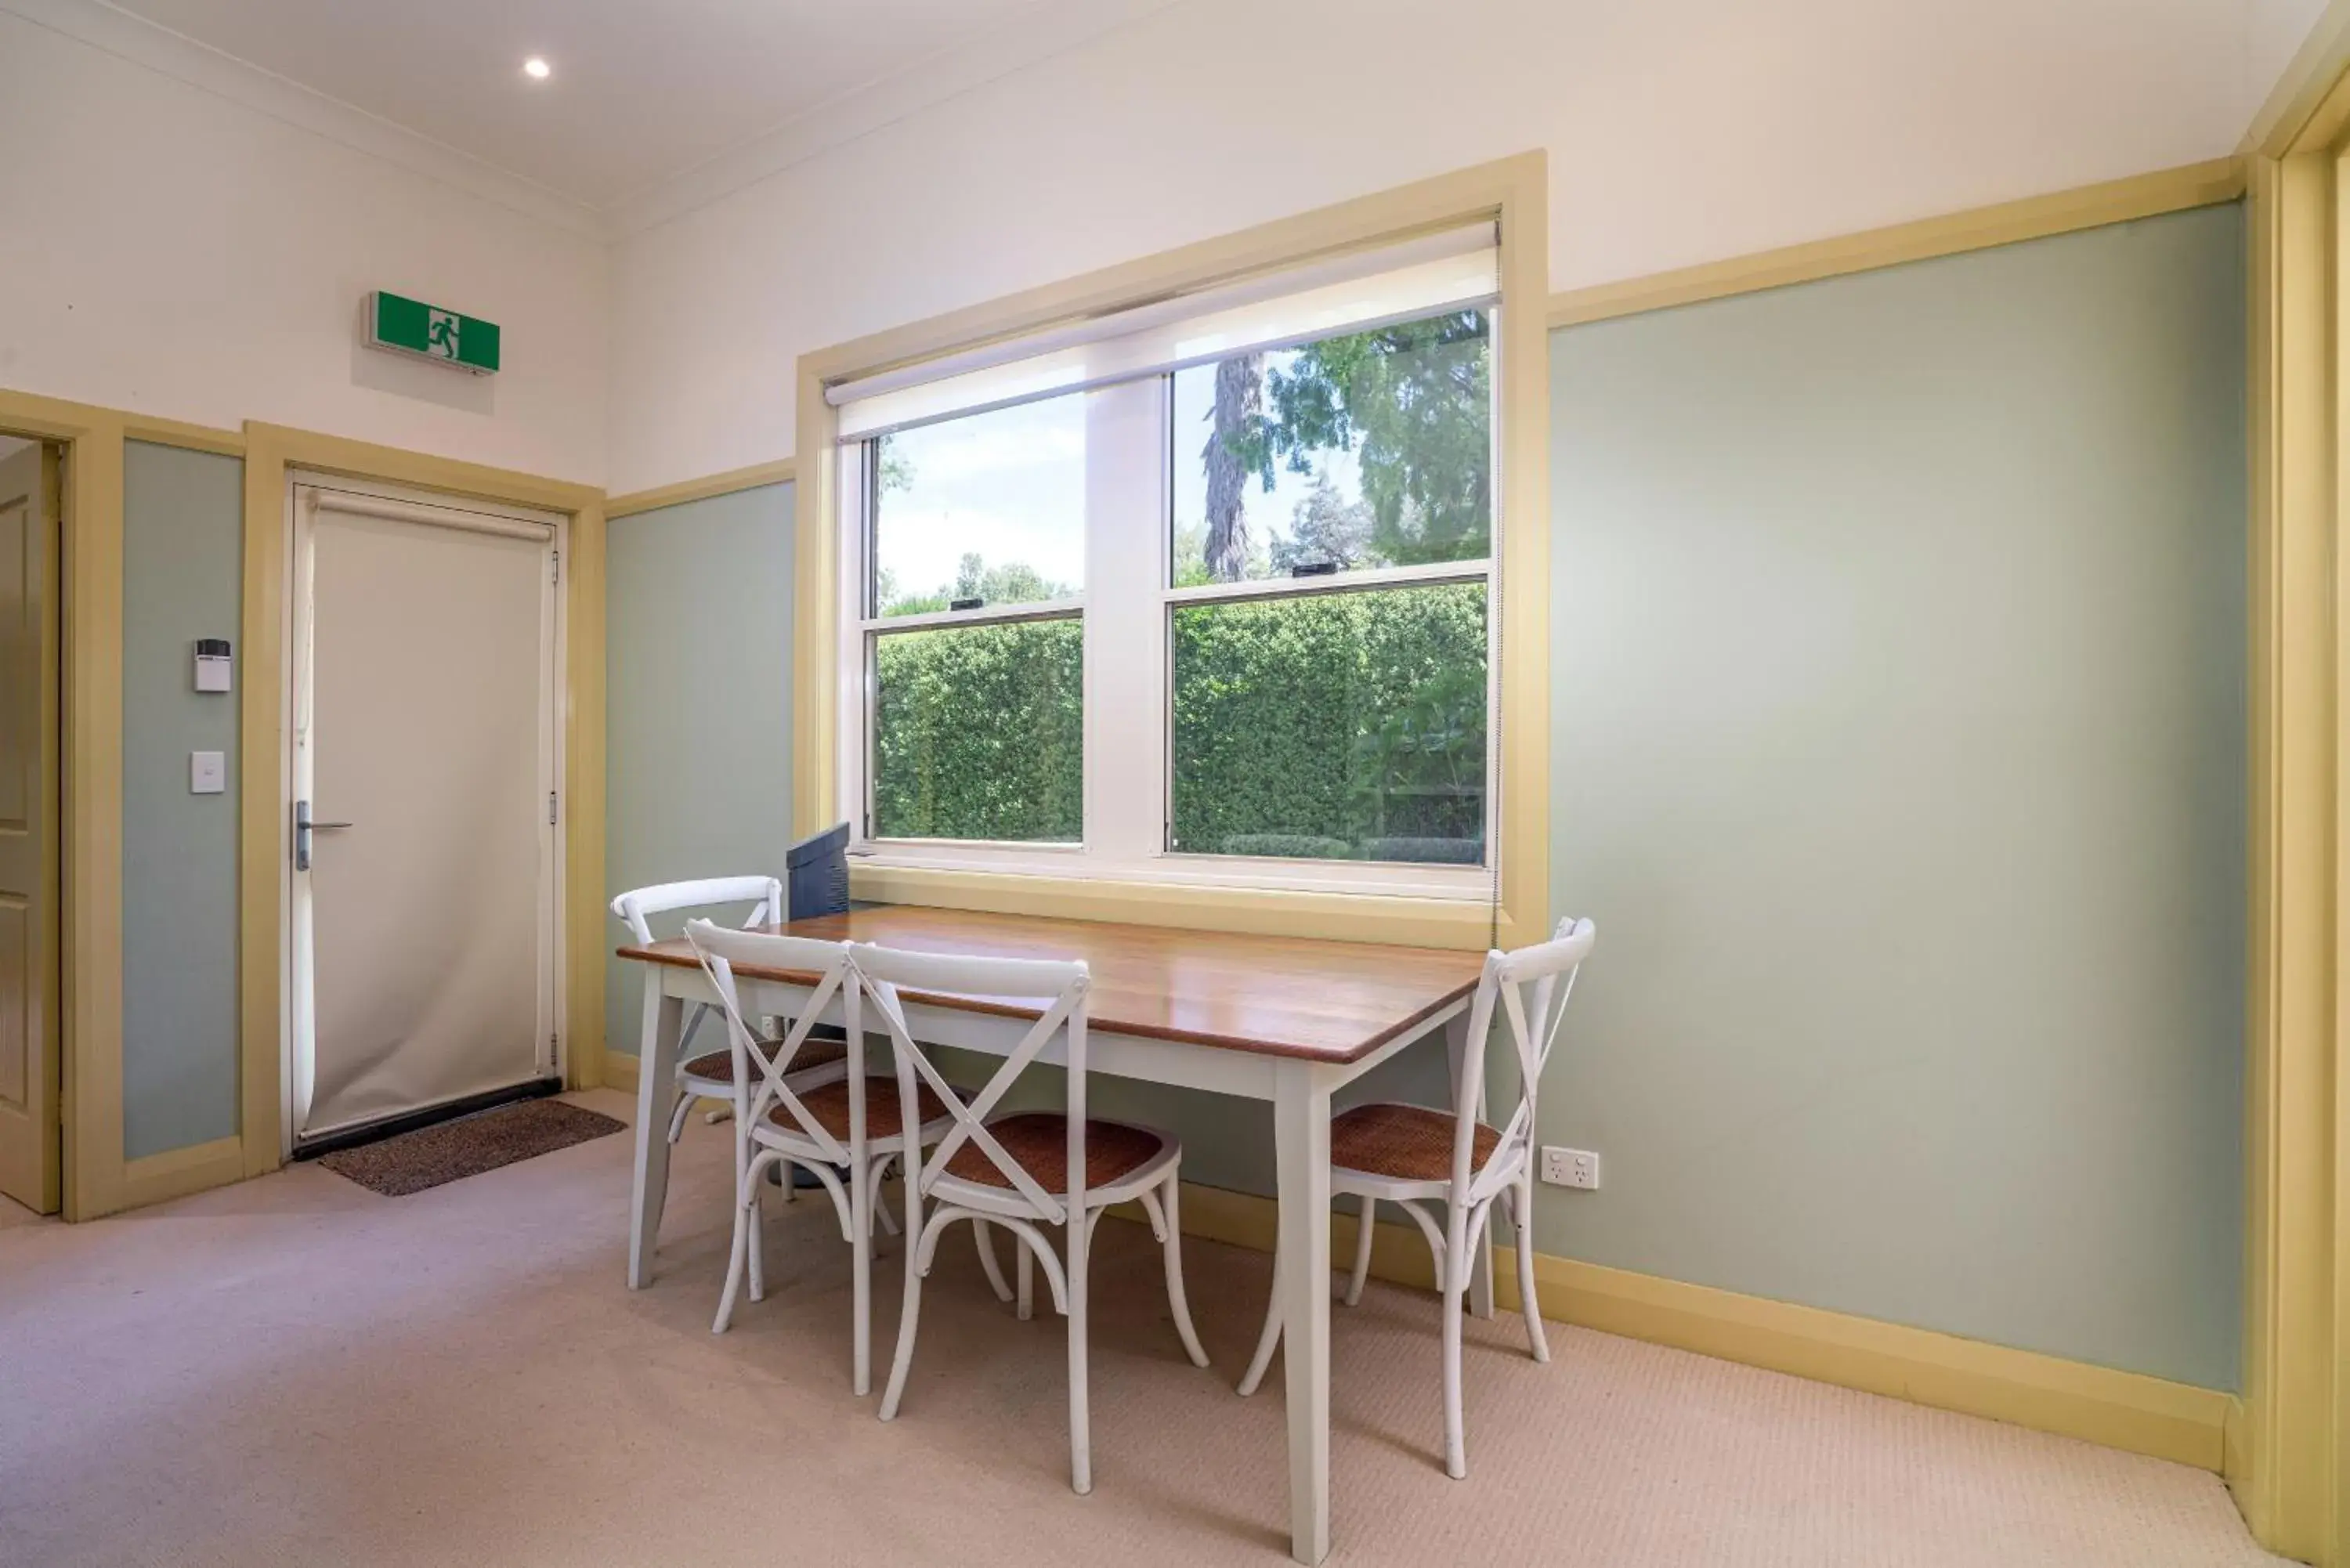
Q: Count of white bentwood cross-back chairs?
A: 4